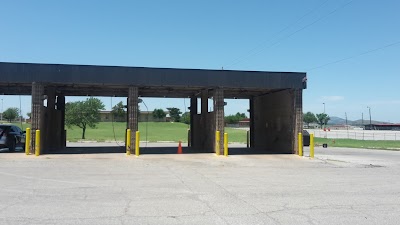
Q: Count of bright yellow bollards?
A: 8